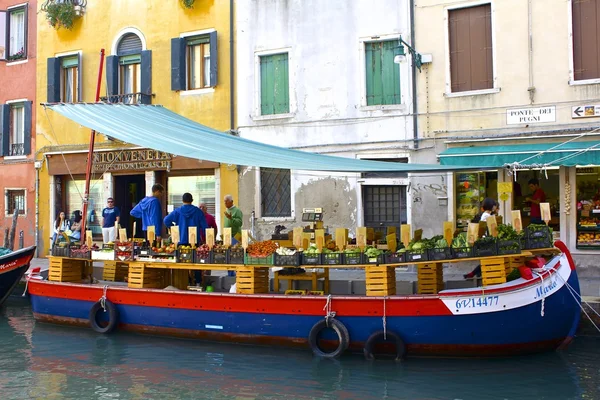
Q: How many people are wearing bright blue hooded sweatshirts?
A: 2